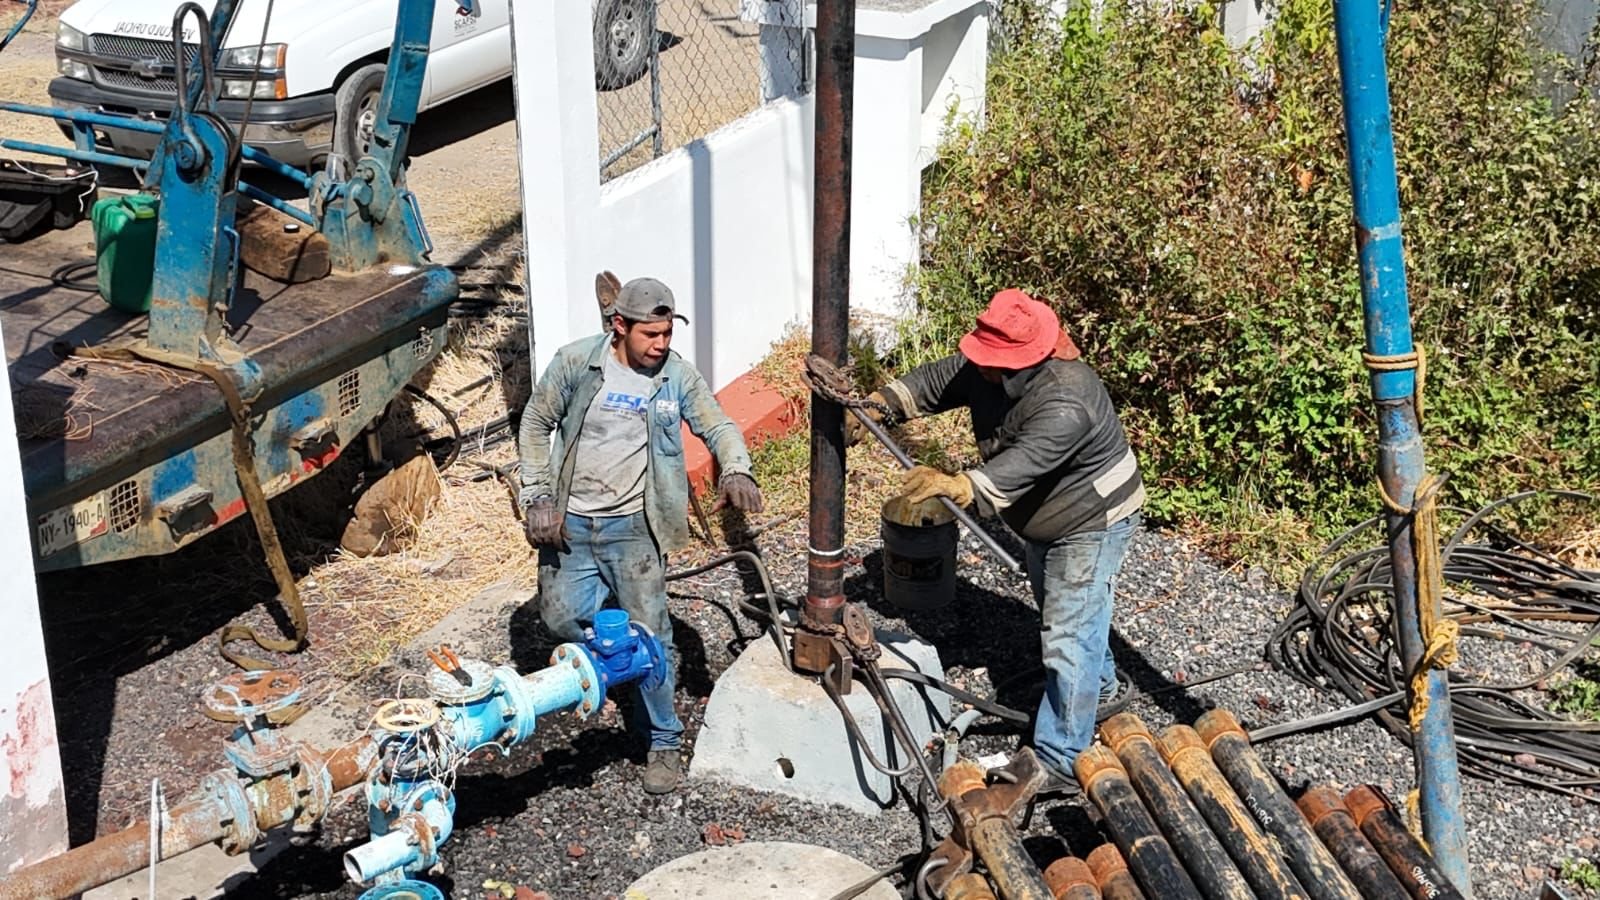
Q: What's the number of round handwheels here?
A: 2